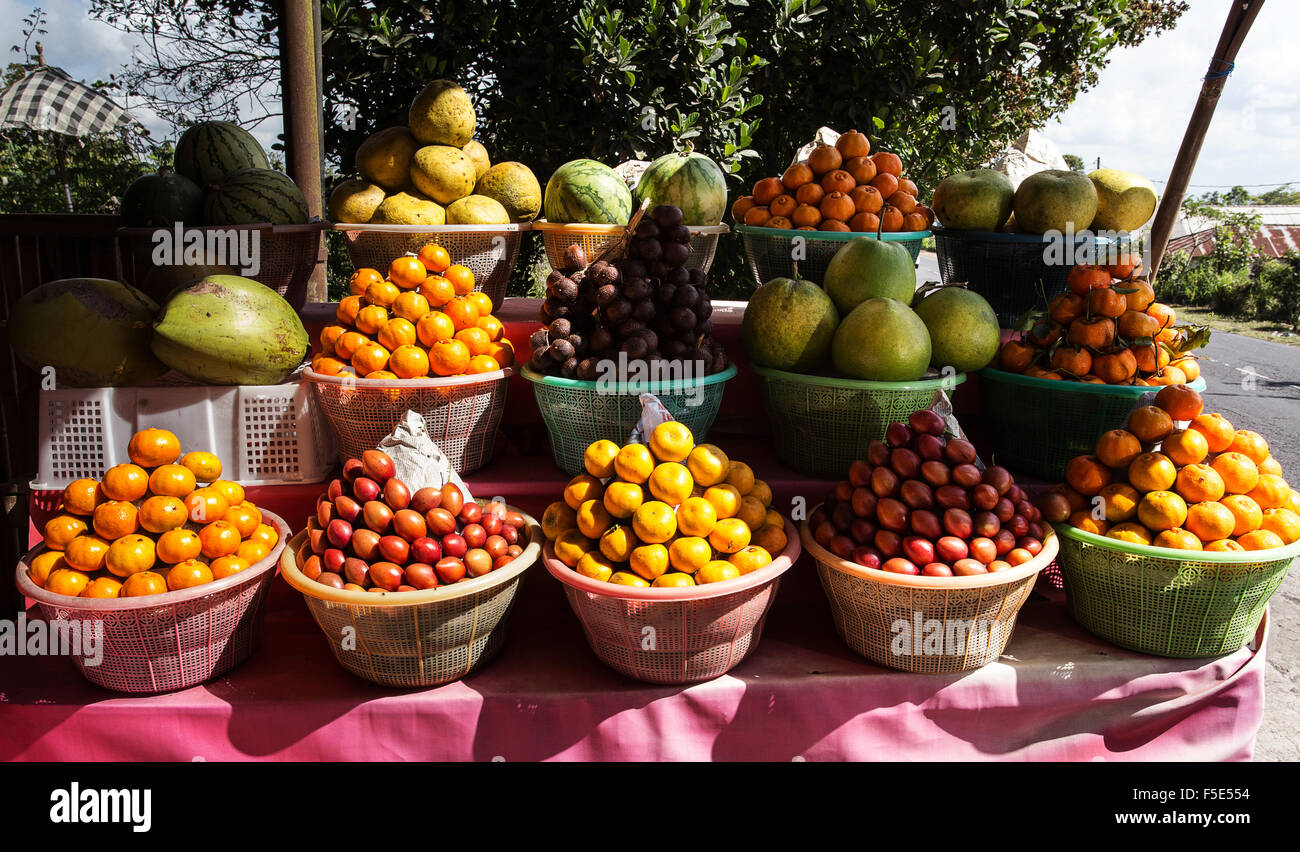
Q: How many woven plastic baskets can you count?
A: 14